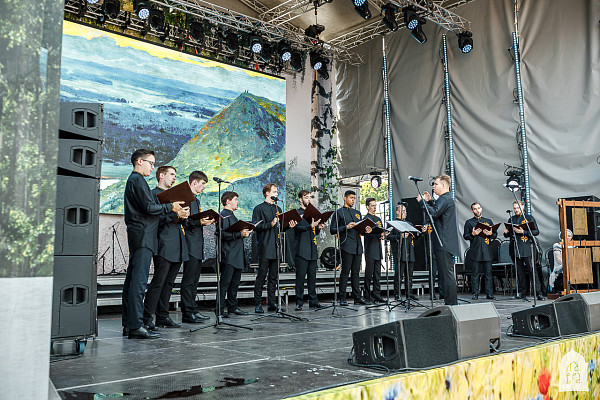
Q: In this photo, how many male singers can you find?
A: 12